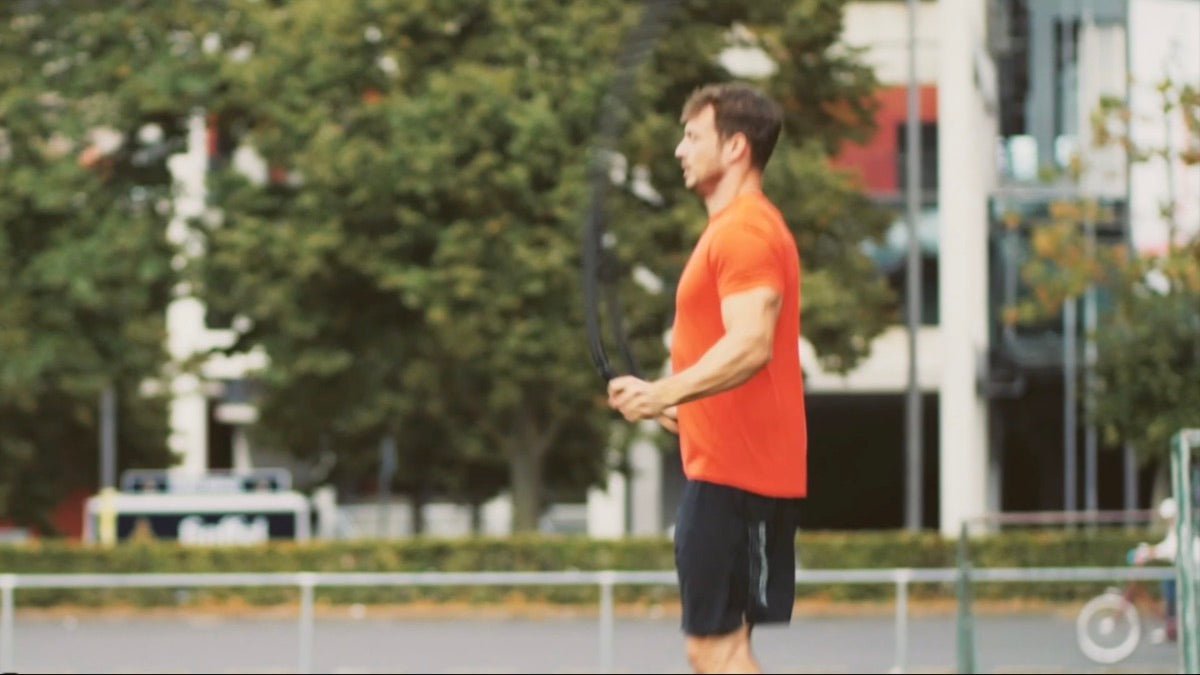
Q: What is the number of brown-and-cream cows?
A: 0